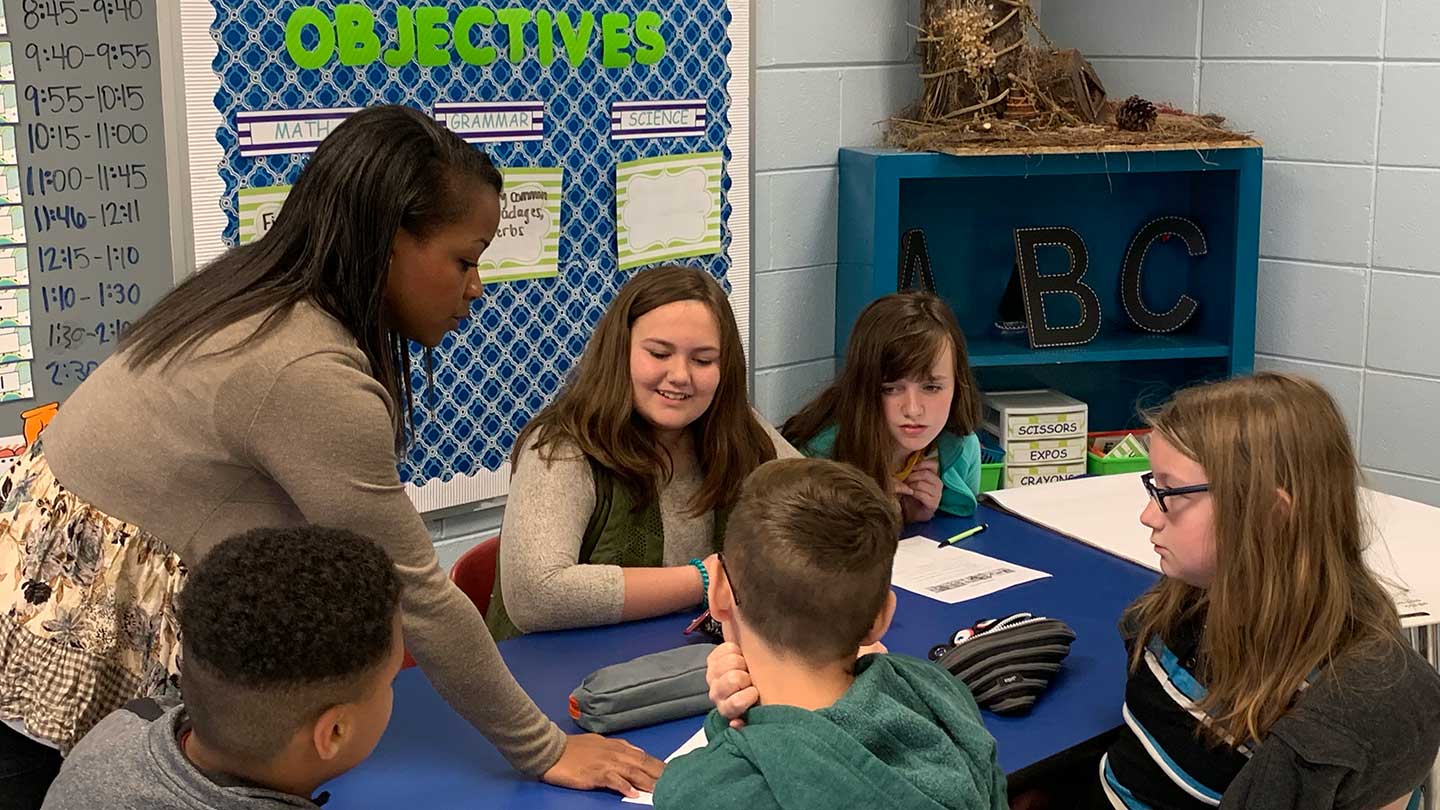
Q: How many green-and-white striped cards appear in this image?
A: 3